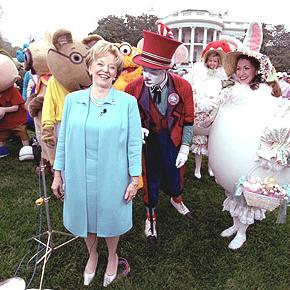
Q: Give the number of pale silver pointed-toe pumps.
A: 2